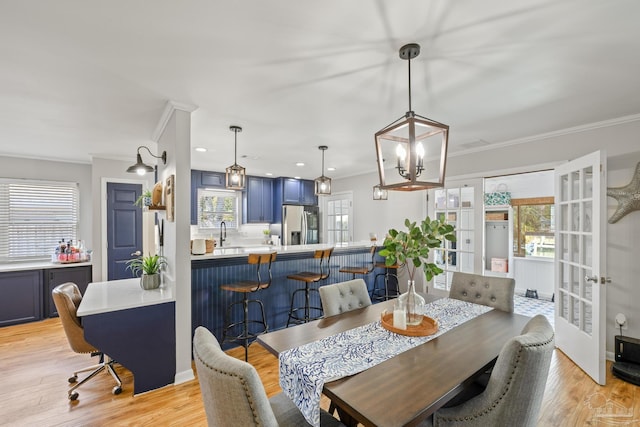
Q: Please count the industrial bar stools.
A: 4